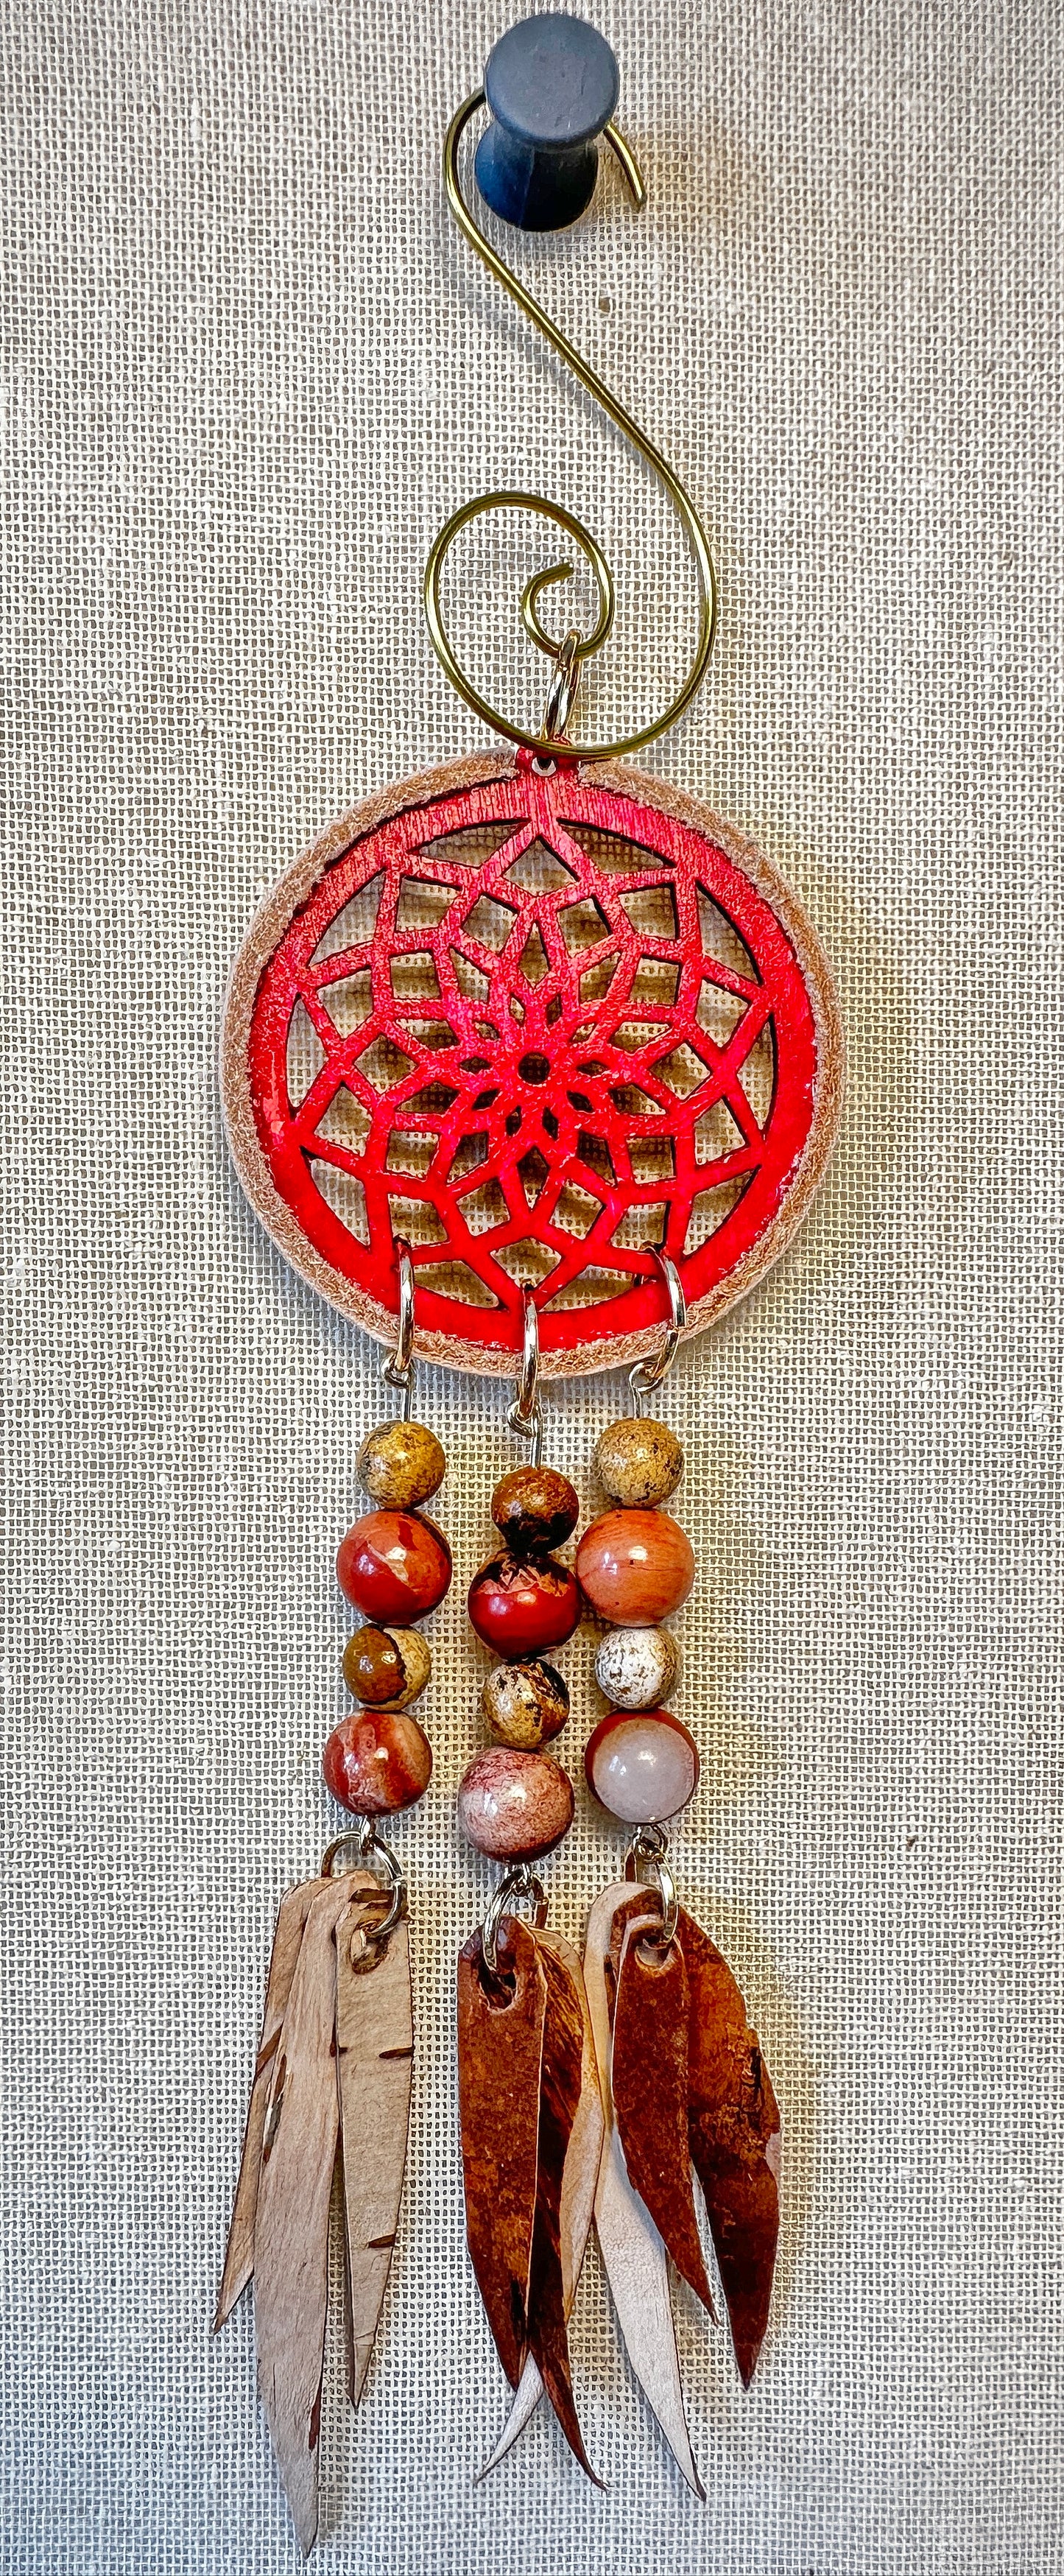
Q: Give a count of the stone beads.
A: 12